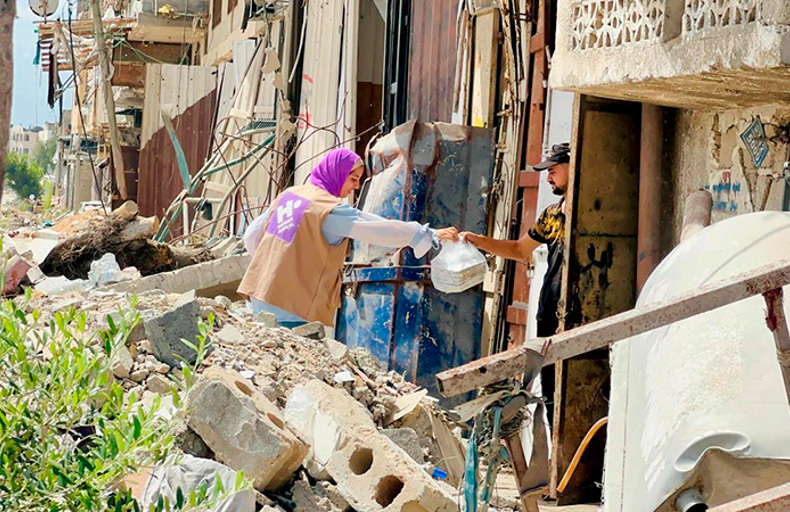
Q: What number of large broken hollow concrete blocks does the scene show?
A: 2